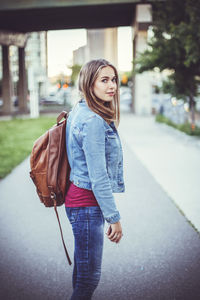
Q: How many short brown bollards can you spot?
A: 0